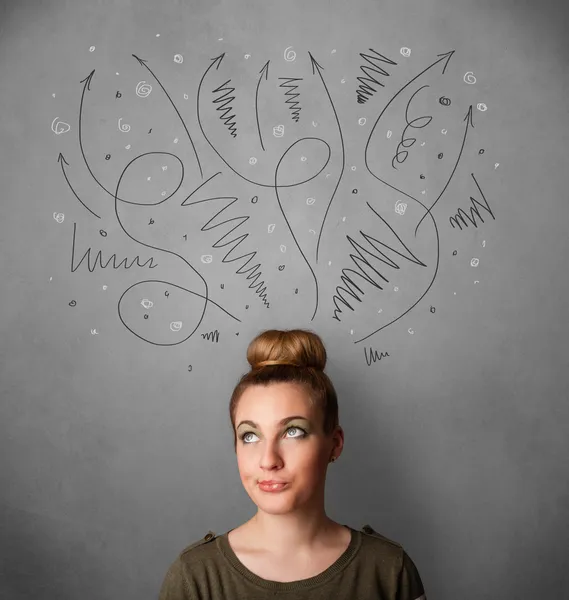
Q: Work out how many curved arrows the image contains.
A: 8